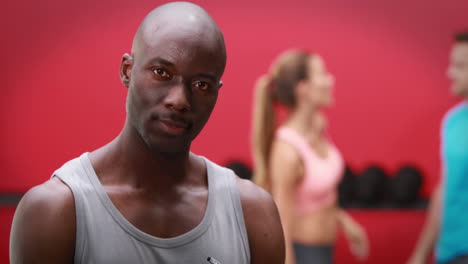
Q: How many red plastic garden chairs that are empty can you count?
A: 0